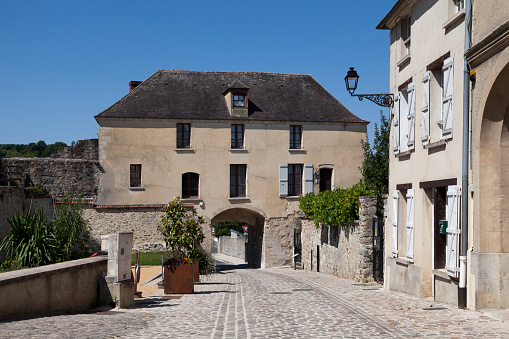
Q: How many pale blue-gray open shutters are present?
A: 2